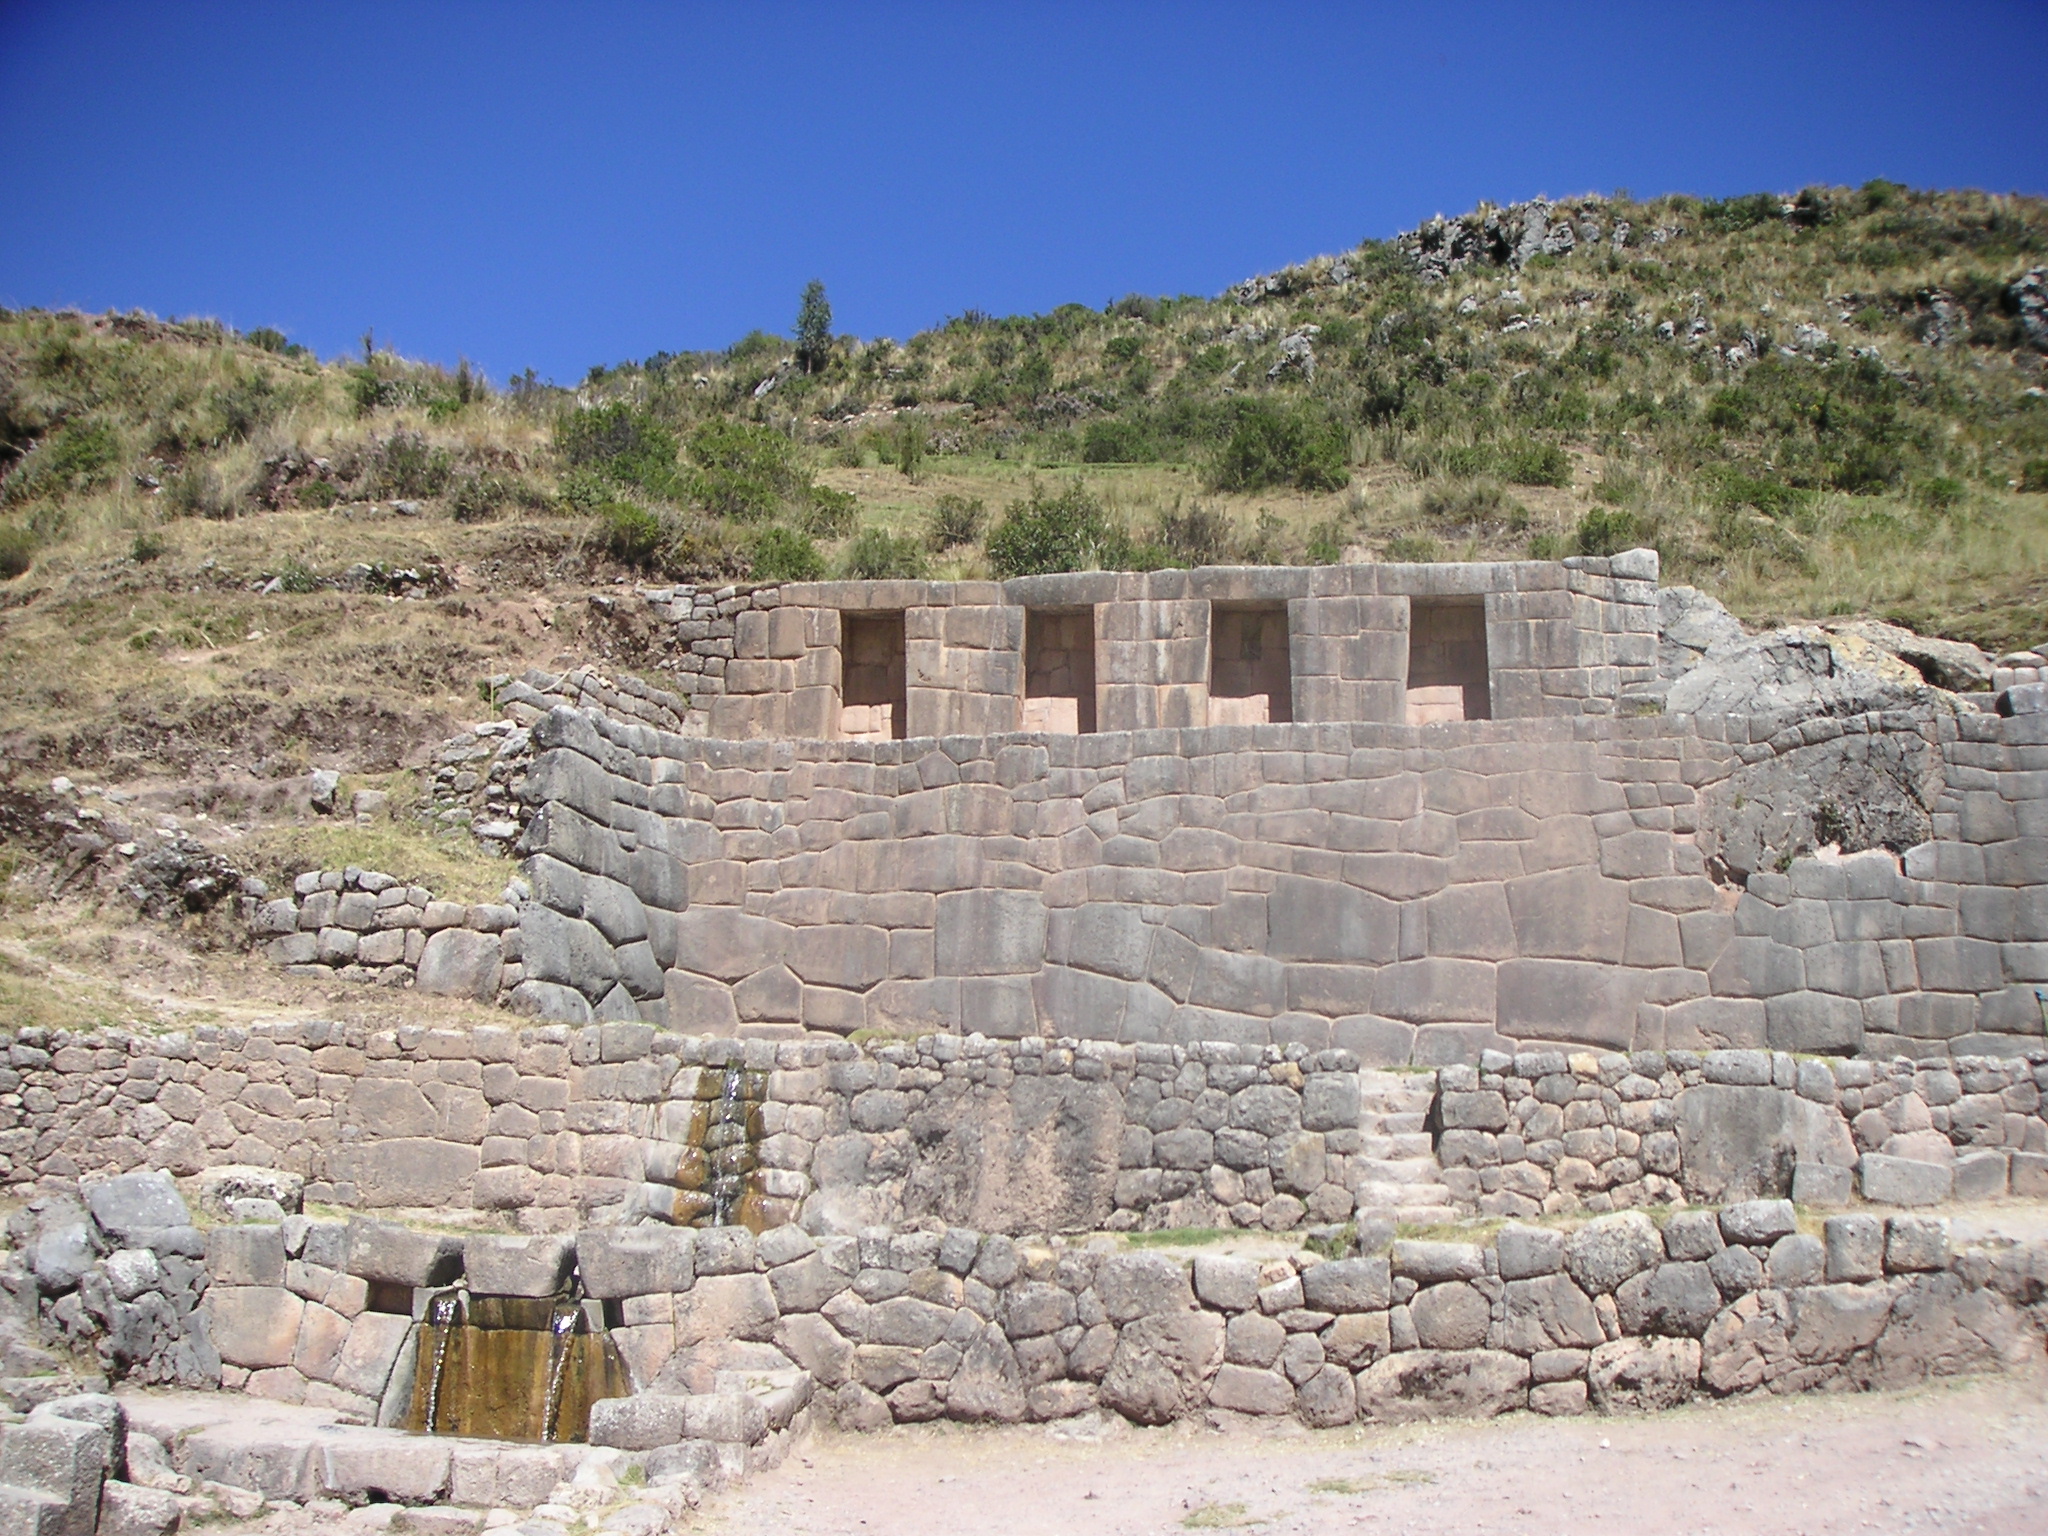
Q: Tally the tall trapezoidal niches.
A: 4